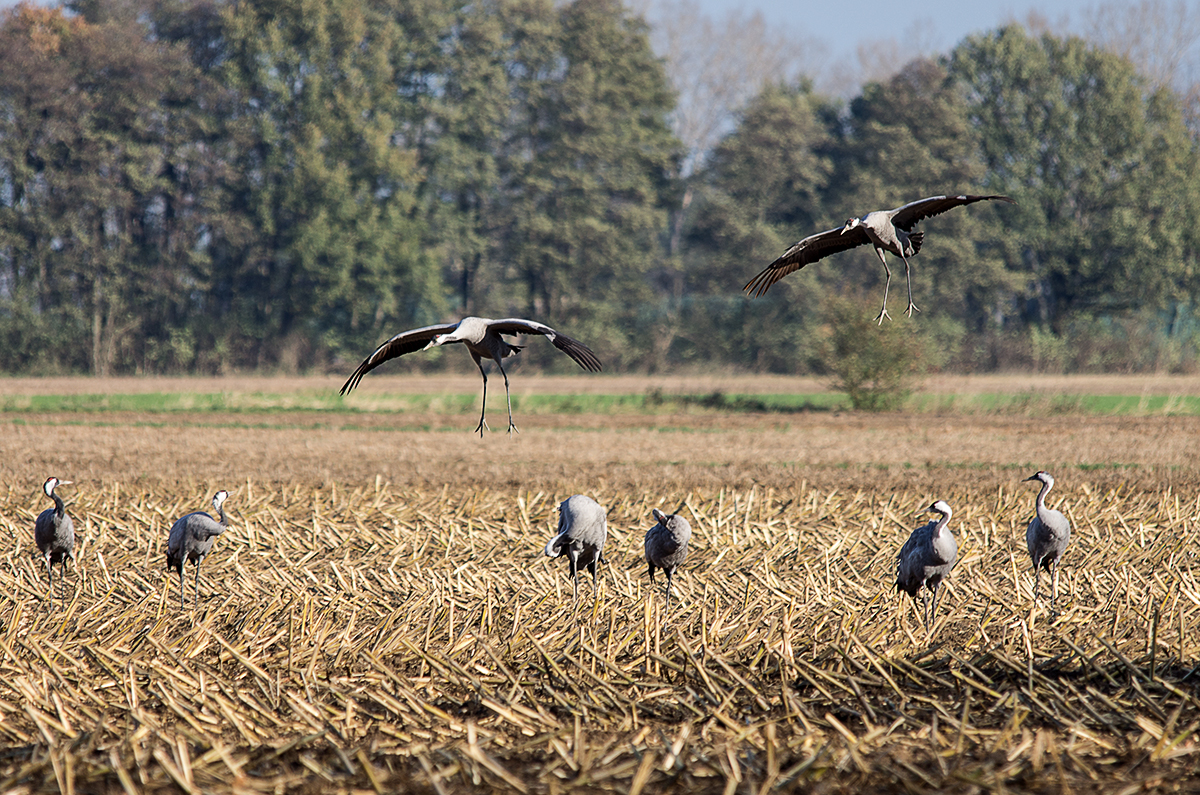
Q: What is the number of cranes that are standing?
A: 6